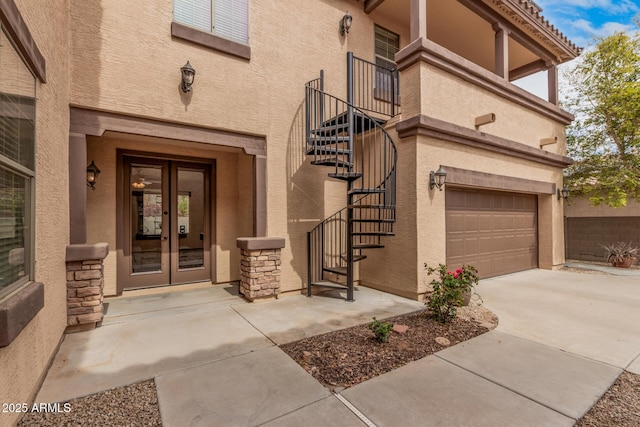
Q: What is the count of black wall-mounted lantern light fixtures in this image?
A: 5